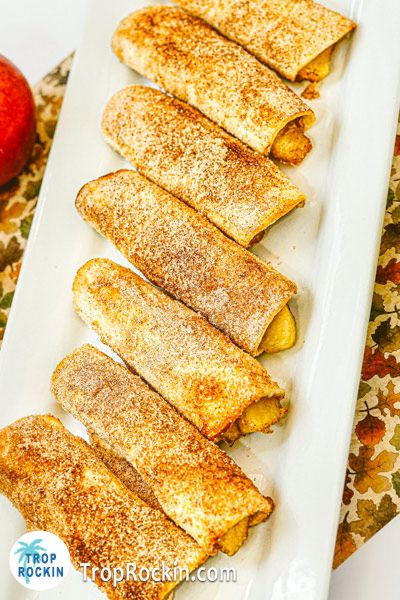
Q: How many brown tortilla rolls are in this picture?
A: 7